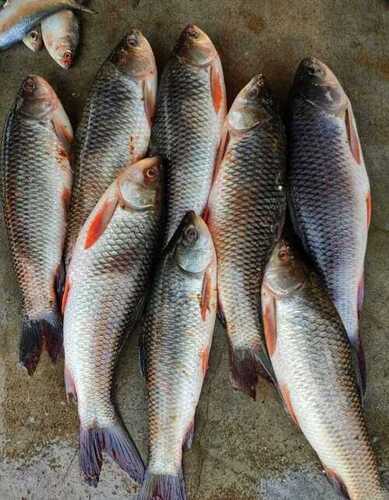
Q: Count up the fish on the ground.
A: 11